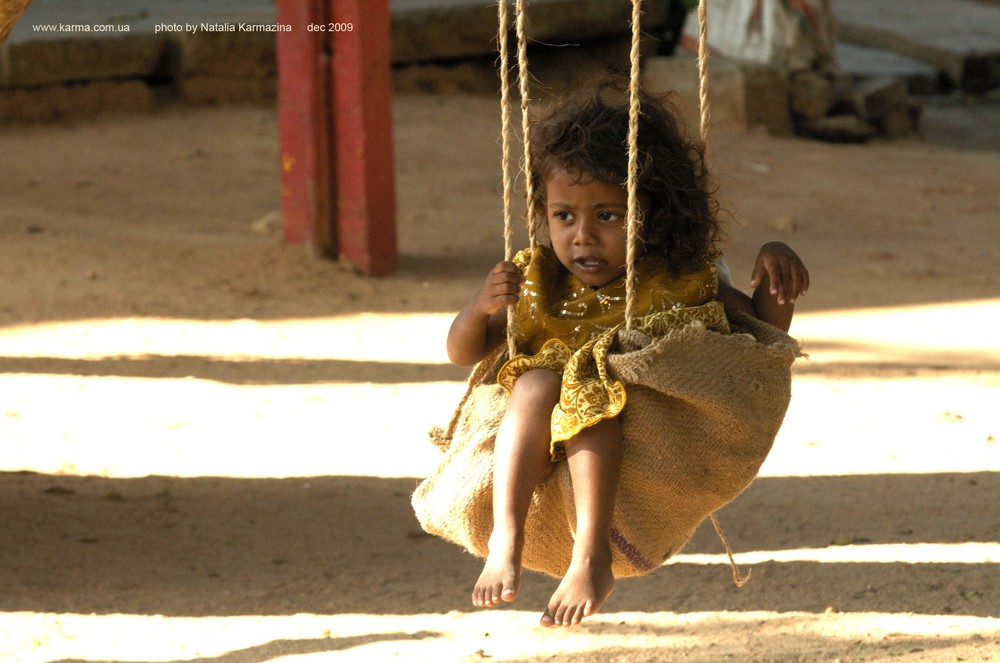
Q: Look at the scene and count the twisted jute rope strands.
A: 4